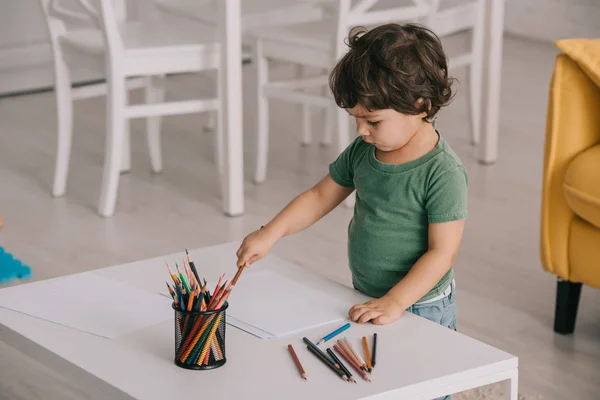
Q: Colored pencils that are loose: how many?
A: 10